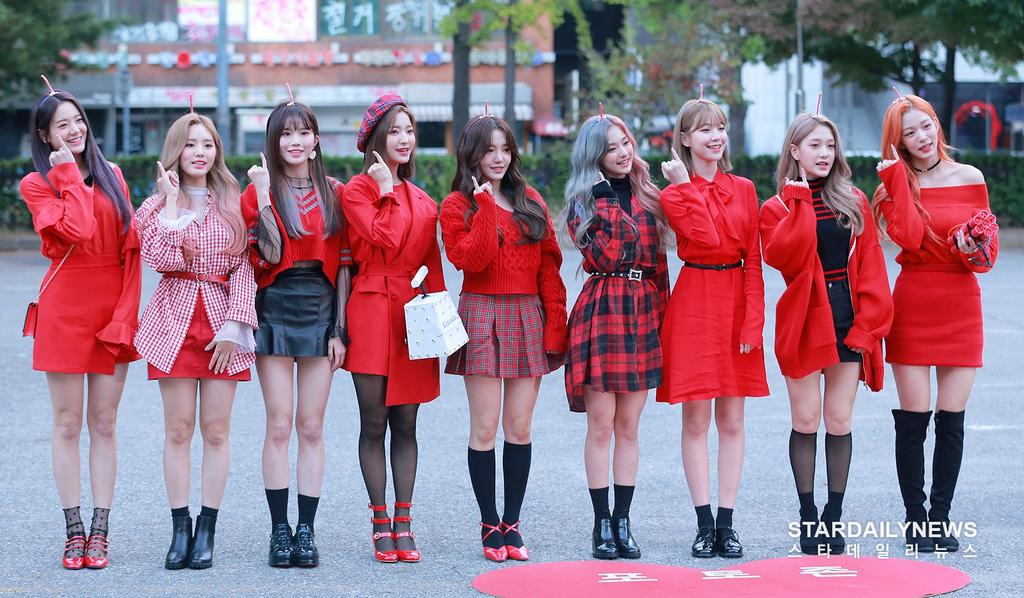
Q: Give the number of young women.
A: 9